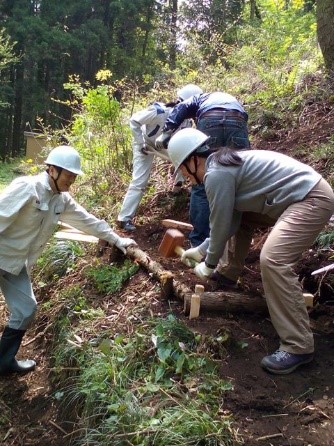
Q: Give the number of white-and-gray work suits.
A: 2